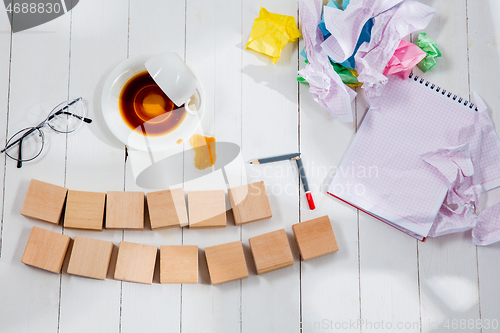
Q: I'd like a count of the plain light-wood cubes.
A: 13